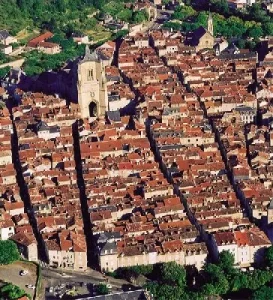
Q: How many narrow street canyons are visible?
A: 4